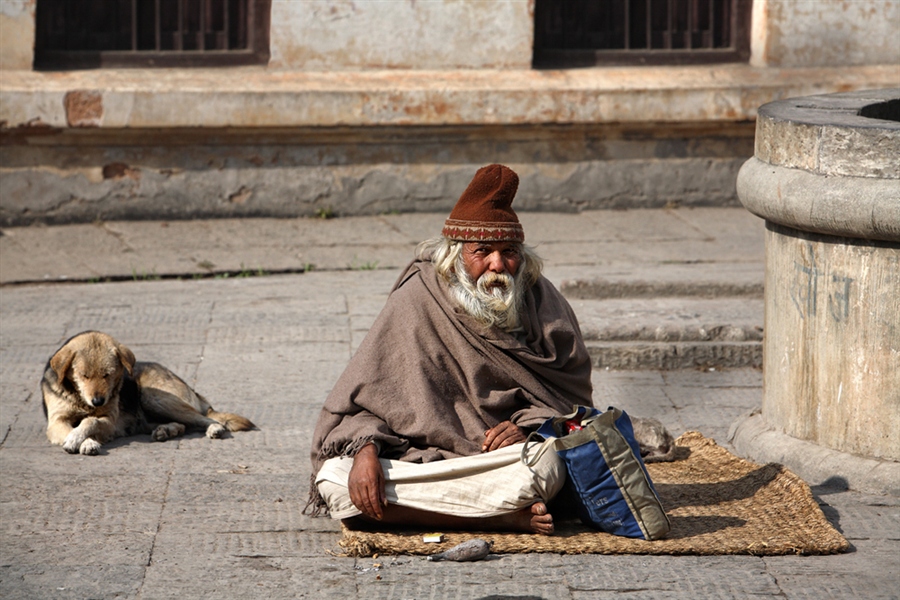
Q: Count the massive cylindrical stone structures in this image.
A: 1